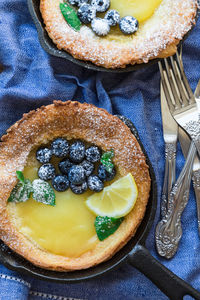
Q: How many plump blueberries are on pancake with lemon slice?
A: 12